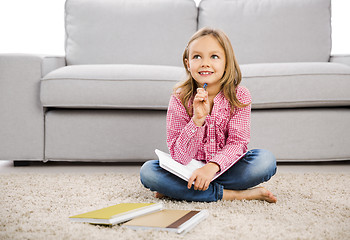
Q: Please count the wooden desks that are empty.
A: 0